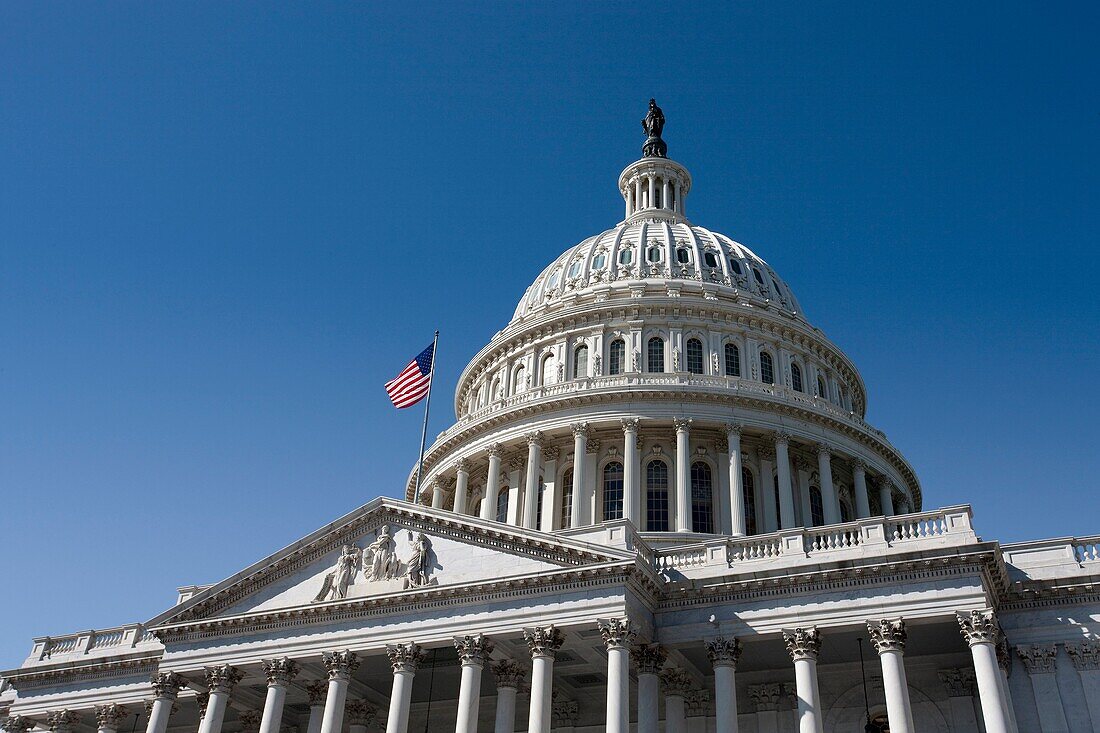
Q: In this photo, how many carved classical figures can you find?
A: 3